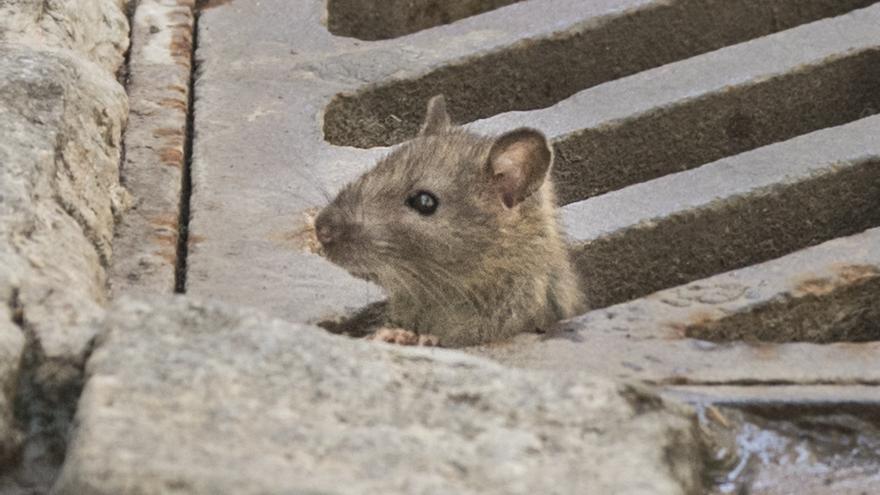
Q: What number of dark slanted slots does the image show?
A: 5